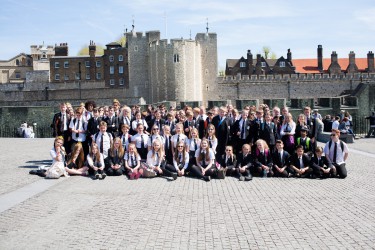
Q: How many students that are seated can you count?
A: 14